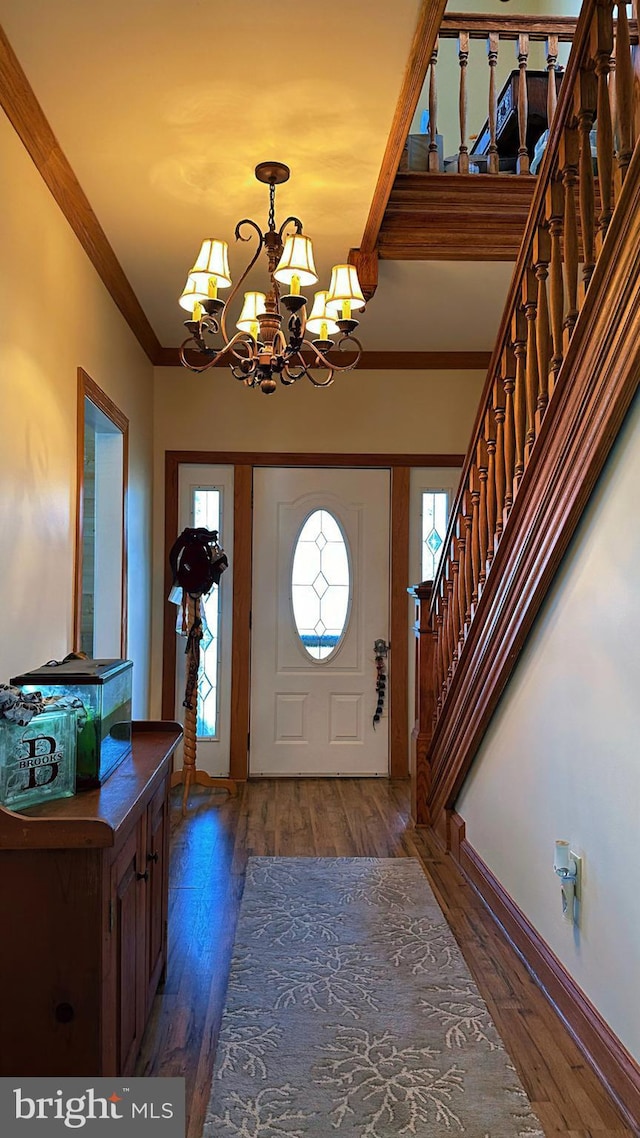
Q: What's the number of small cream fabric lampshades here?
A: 6